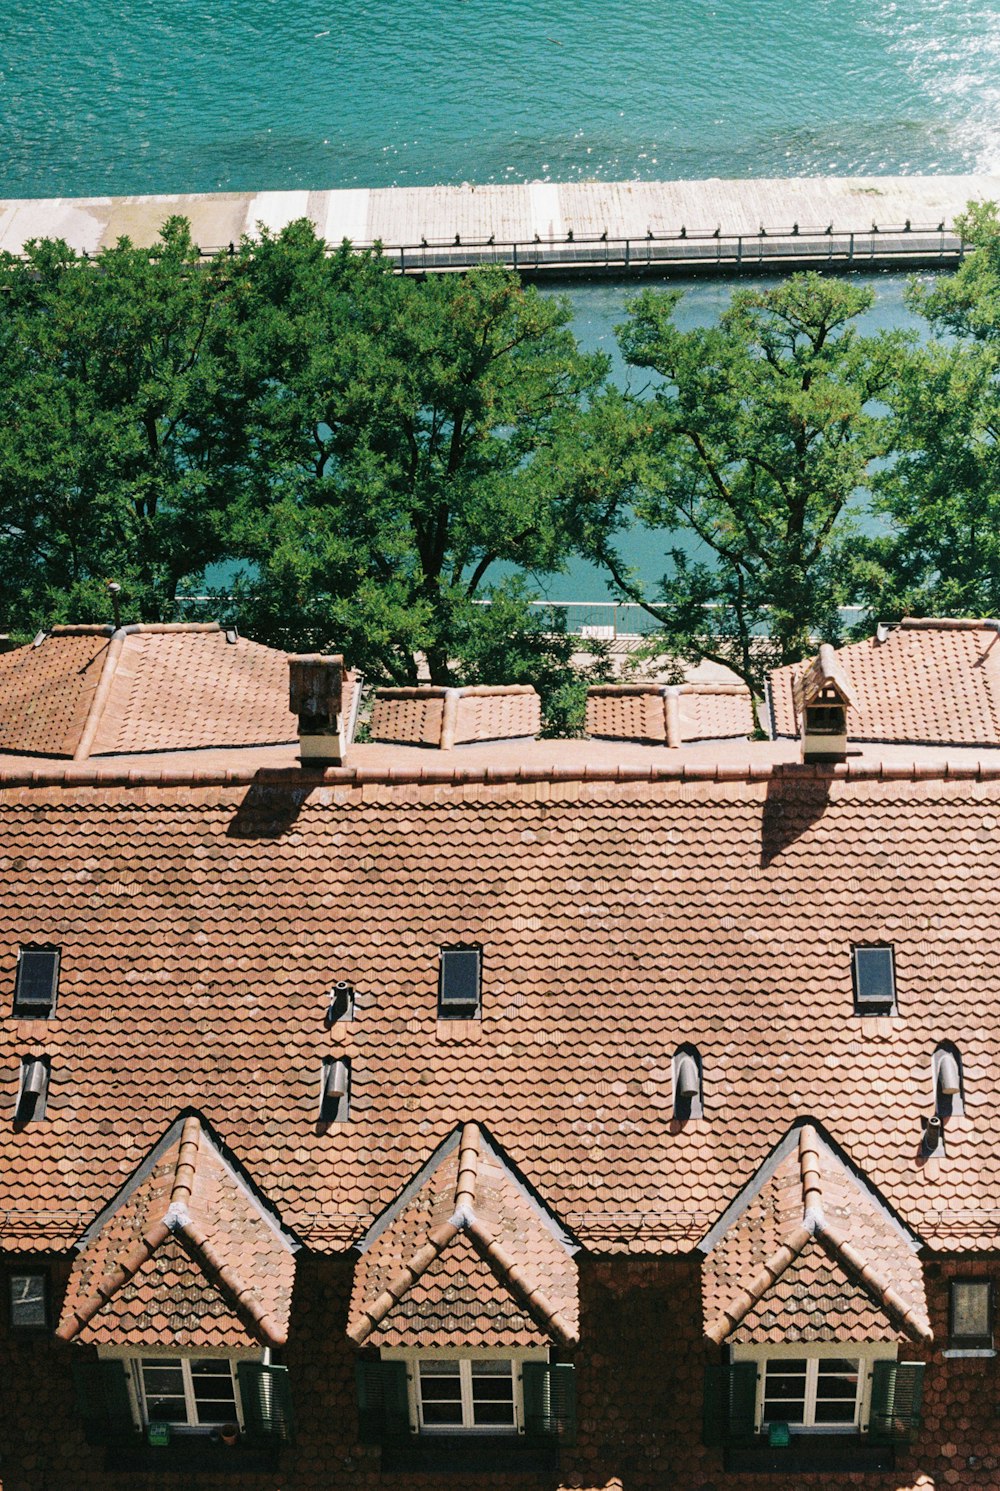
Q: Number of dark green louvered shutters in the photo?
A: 6